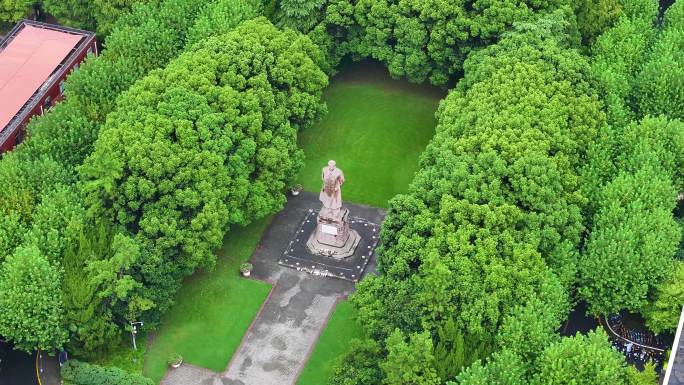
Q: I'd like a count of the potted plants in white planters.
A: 3